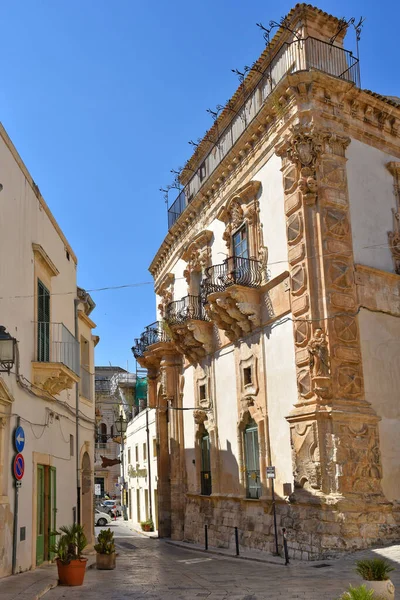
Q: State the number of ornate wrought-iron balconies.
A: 3